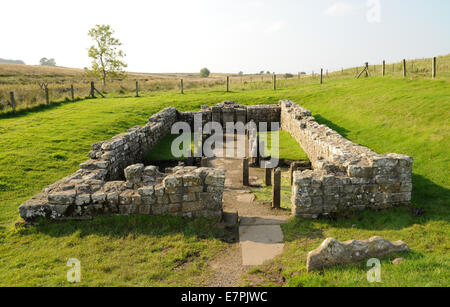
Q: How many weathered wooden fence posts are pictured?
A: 13